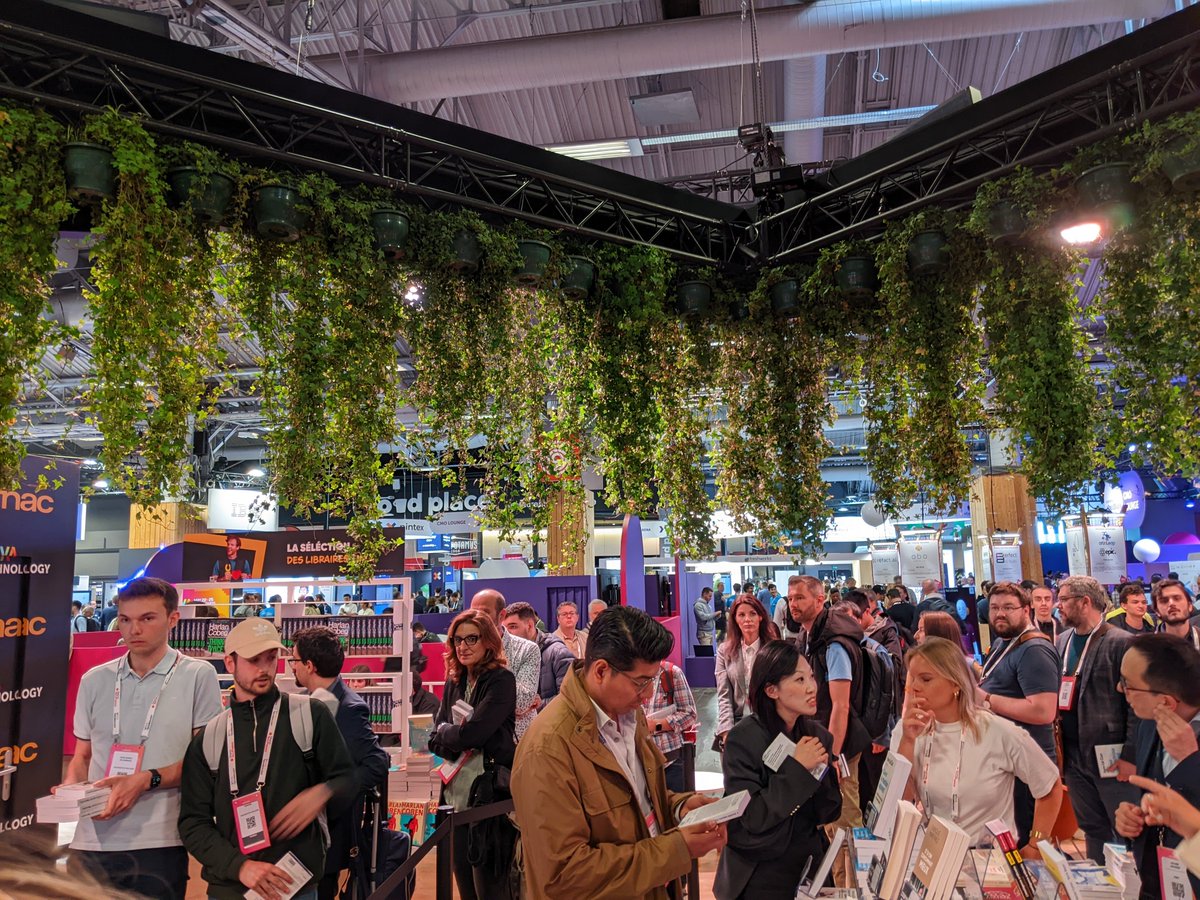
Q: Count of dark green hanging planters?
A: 14